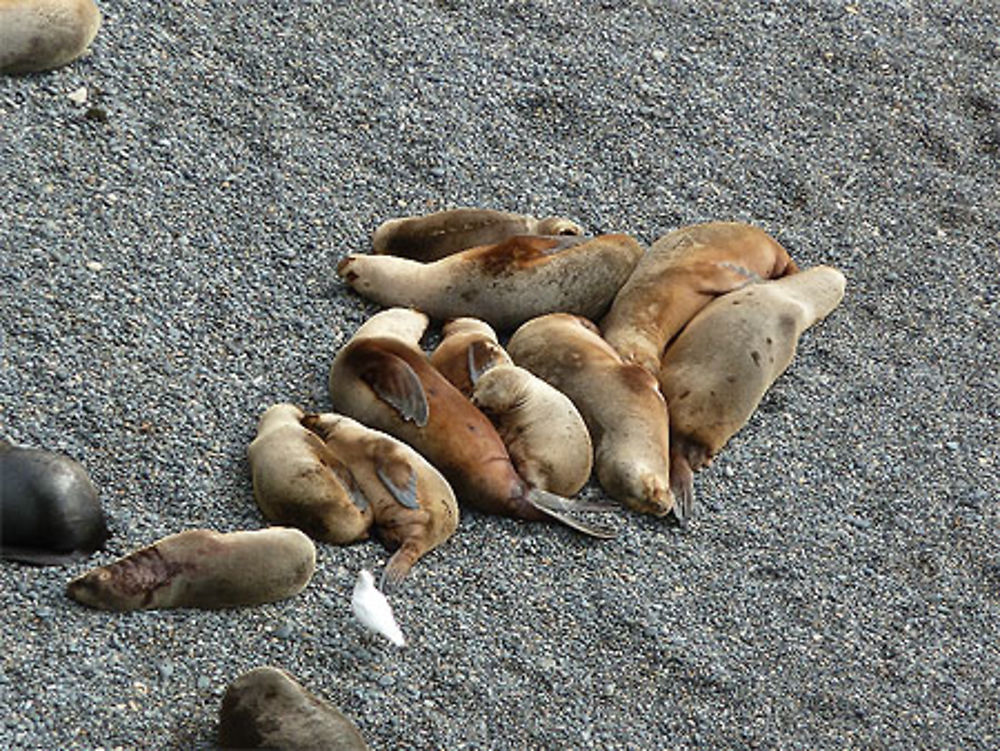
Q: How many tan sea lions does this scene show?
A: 12